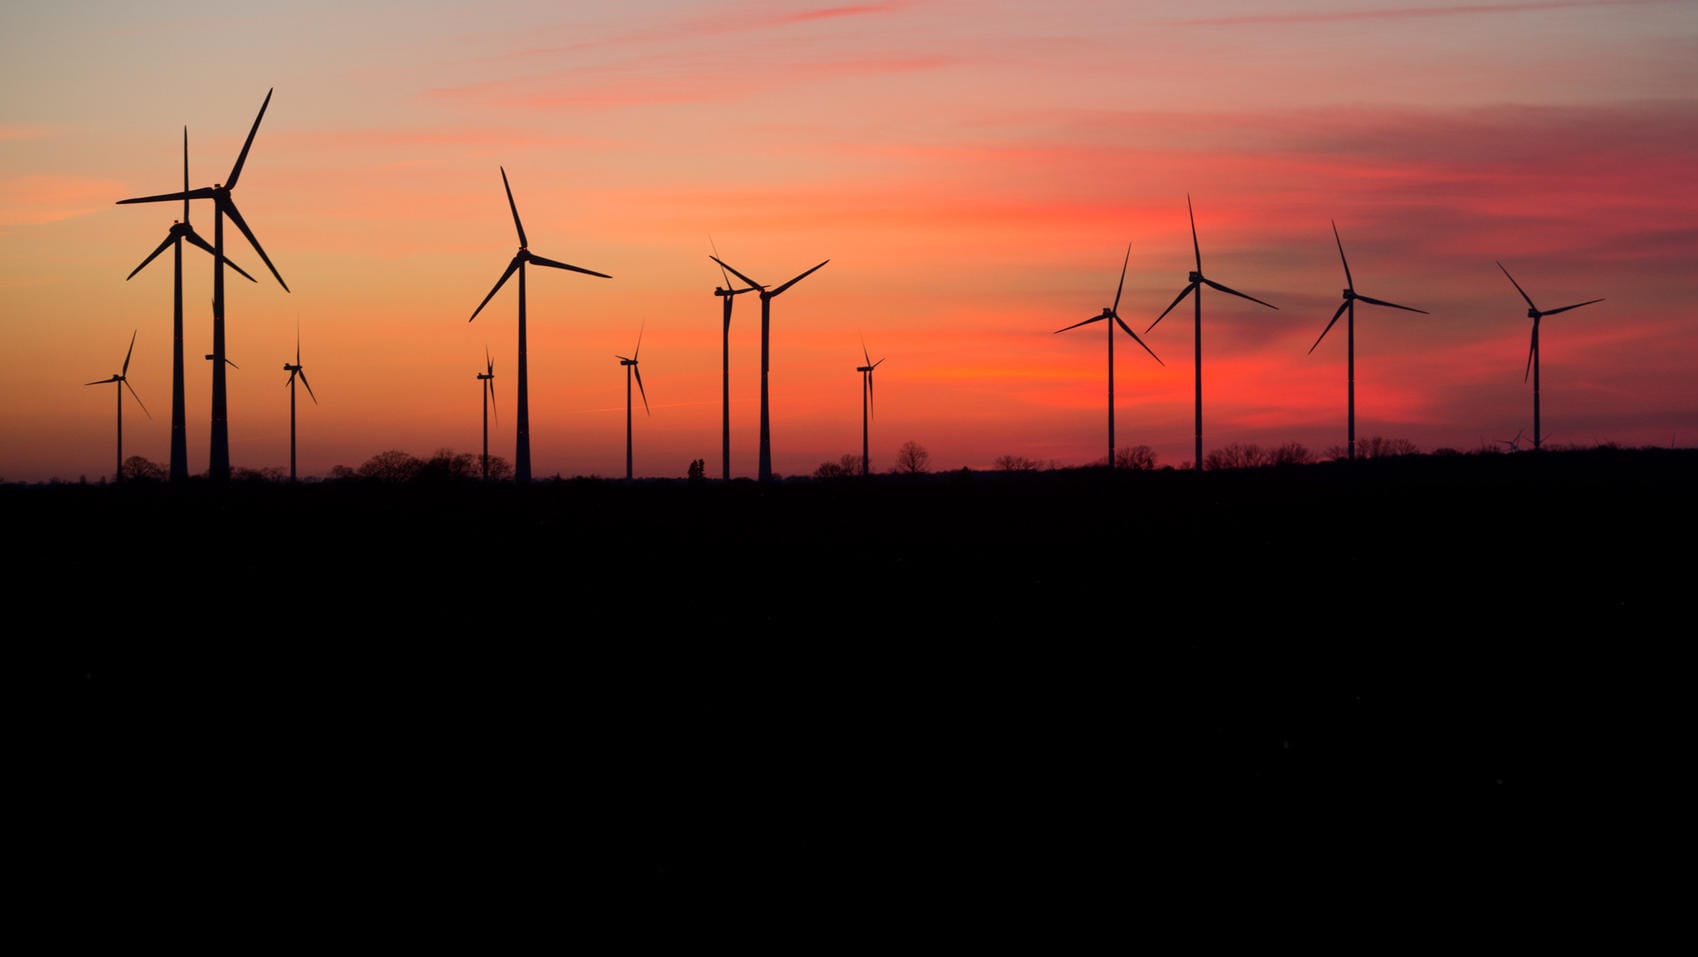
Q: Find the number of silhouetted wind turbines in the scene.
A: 15